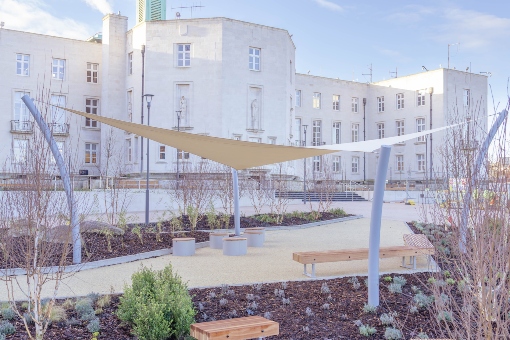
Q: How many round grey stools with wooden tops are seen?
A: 5